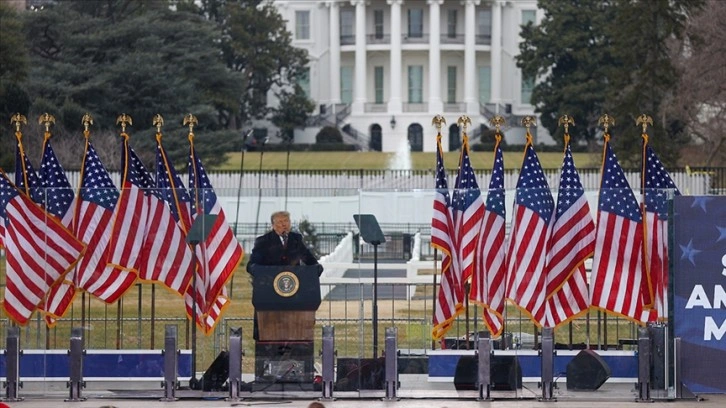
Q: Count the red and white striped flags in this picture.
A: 14